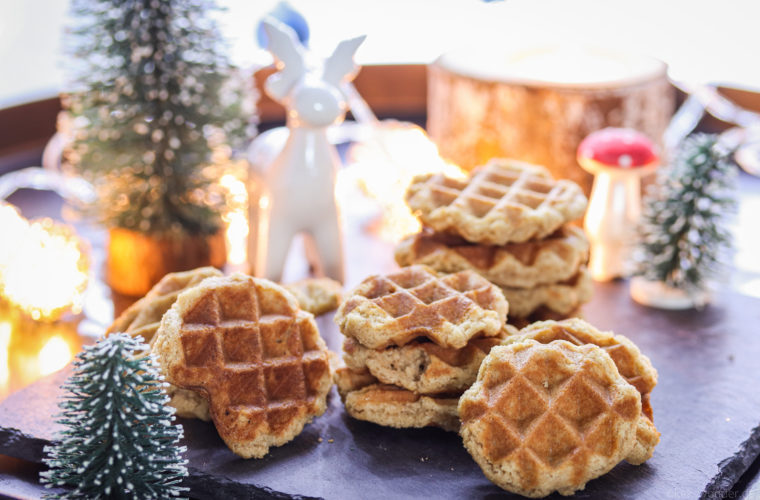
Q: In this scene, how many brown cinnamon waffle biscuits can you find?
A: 11